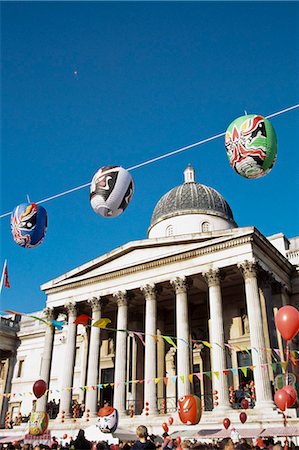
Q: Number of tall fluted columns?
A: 8